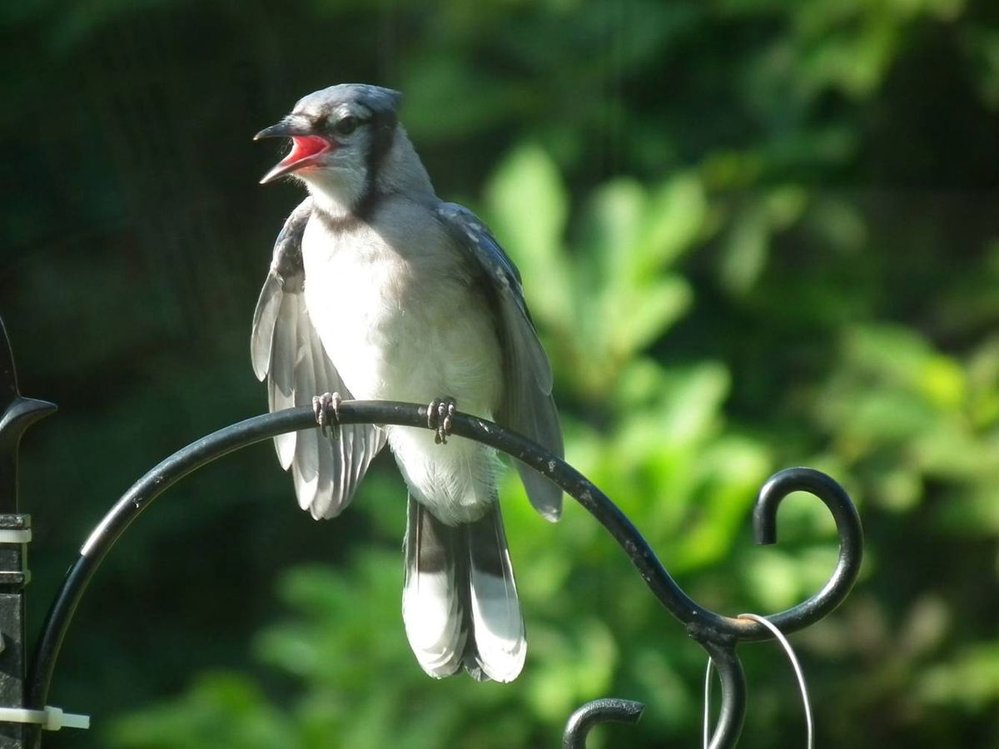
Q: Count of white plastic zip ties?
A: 2